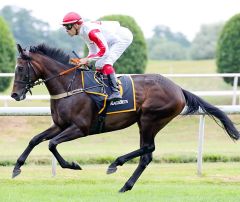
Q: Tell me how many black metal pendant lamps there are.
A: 0